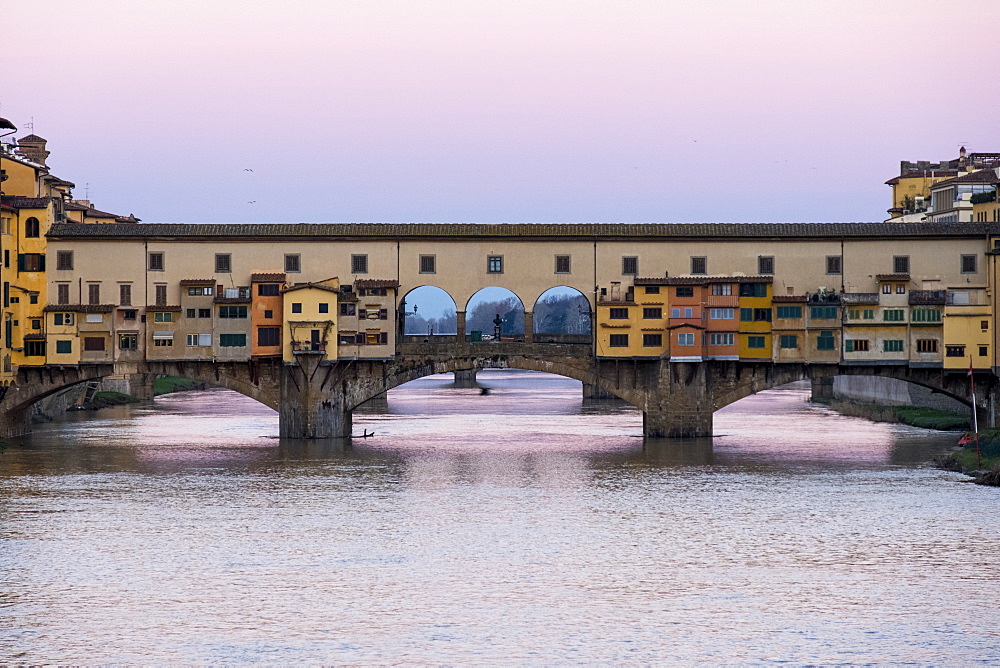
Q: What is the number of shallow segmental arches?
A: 3